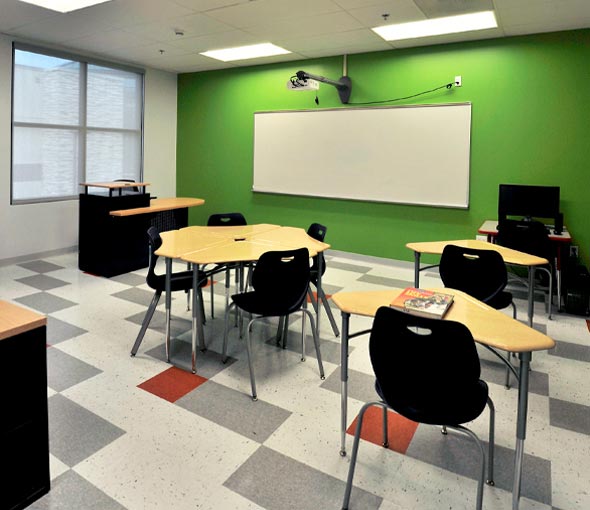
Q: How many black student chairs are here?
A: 7